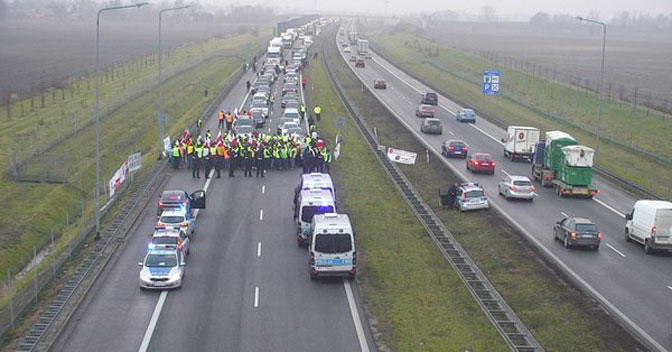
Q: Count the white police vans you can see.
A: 3